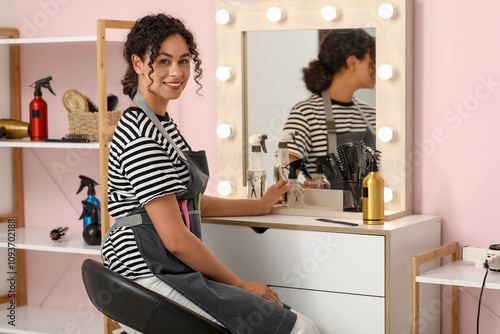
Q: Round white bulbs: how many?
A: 10